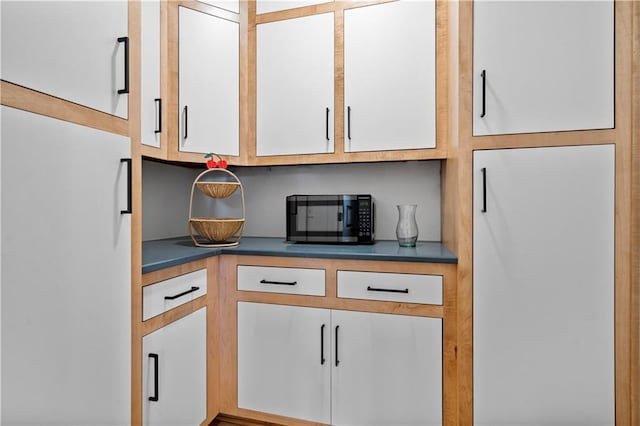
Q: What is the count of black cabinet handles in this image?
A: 14